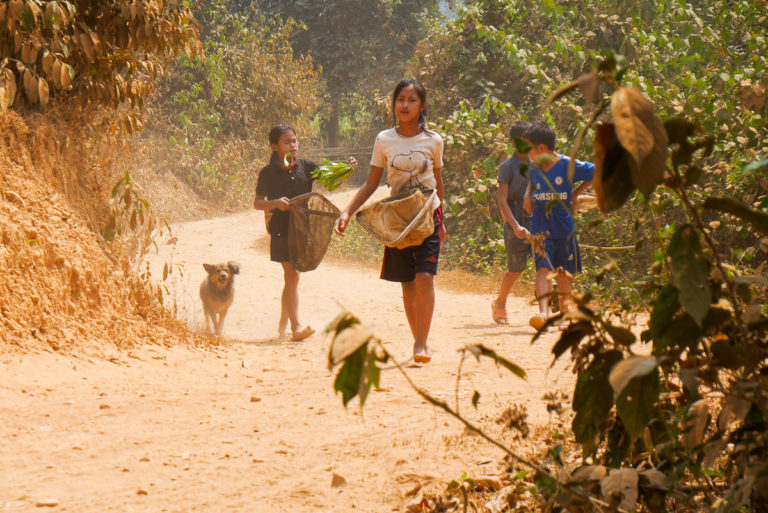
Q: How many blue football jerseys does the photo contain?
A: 1